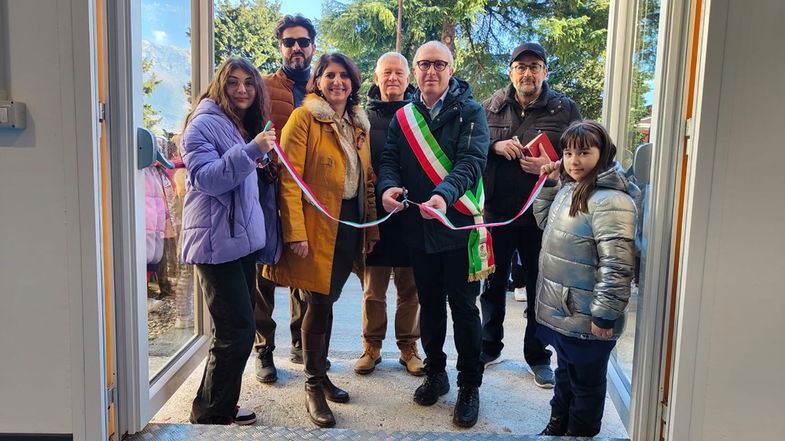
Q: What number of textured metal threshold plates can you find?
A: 1